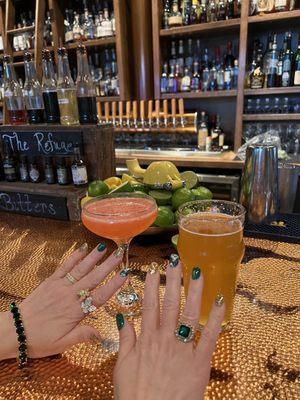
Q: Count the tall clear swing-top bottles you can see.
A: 5